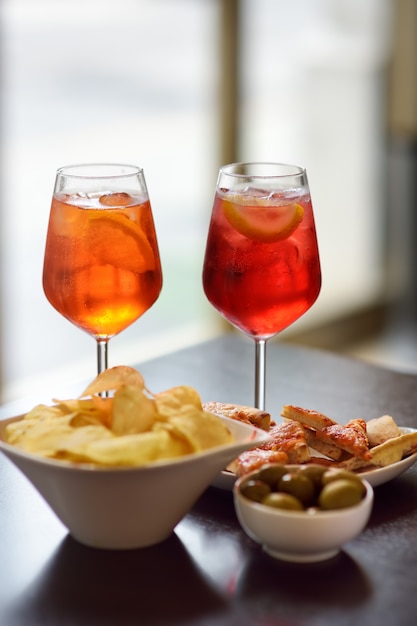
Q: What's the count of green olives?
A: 7